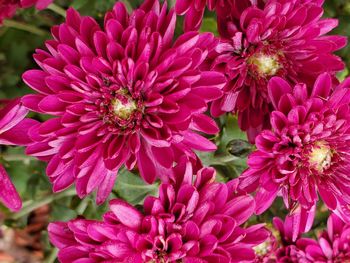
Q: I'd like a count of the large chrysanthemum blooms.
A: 4